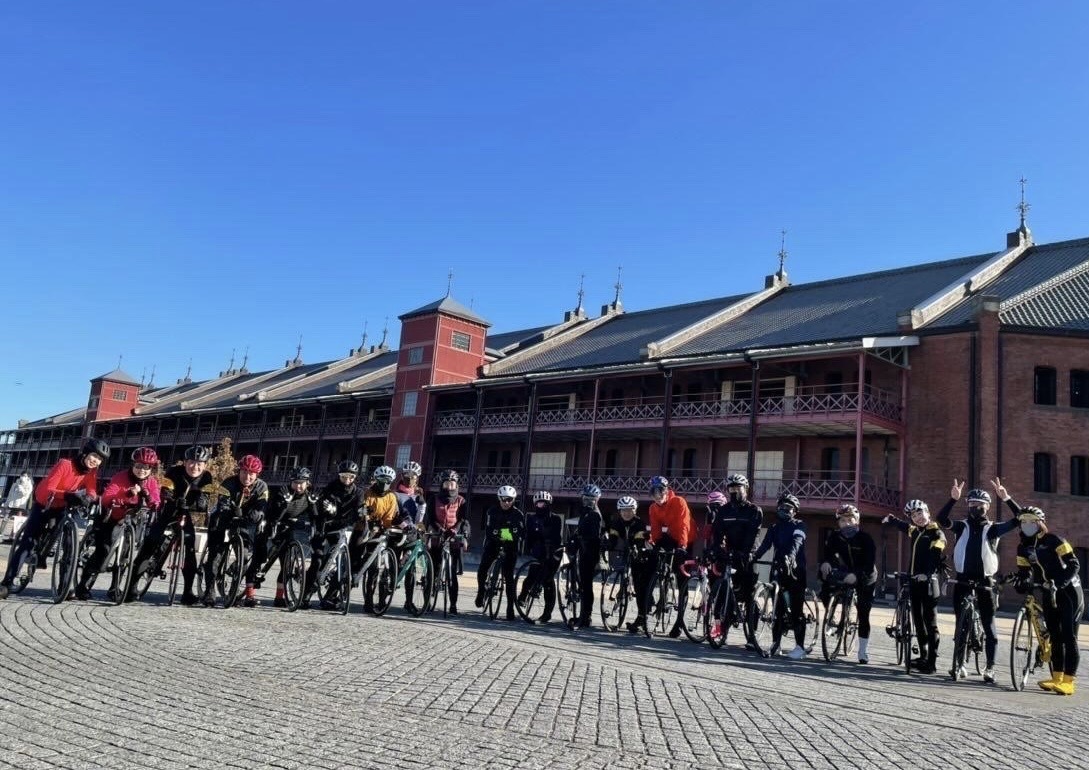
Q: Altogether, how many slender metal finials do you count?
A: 15